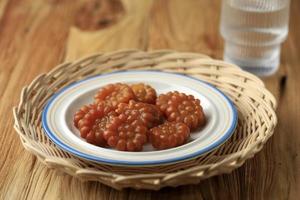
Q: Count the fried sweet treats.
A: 7